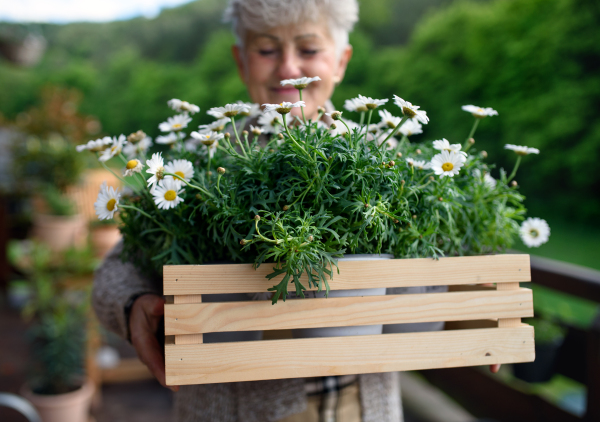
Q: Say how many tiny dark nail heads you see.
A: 6